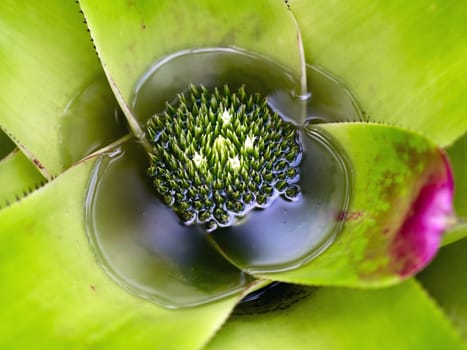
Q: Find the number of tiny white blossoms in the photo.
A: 4